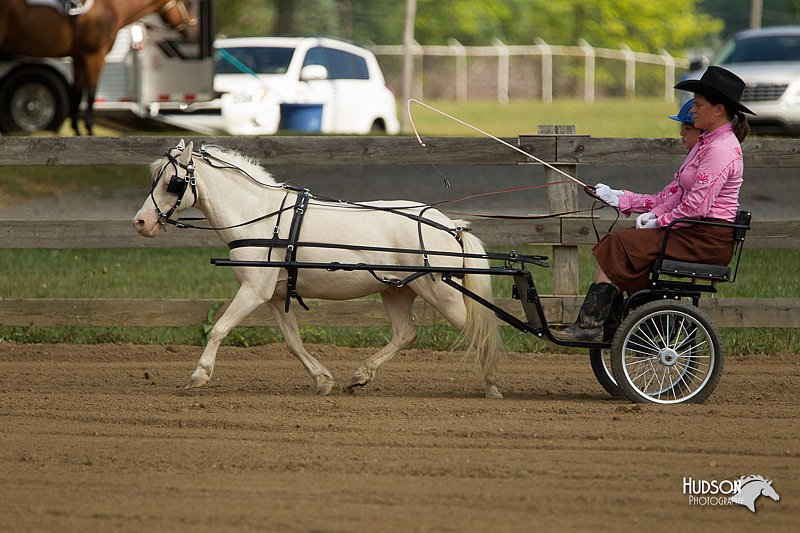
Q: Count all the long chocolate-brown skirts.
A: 1